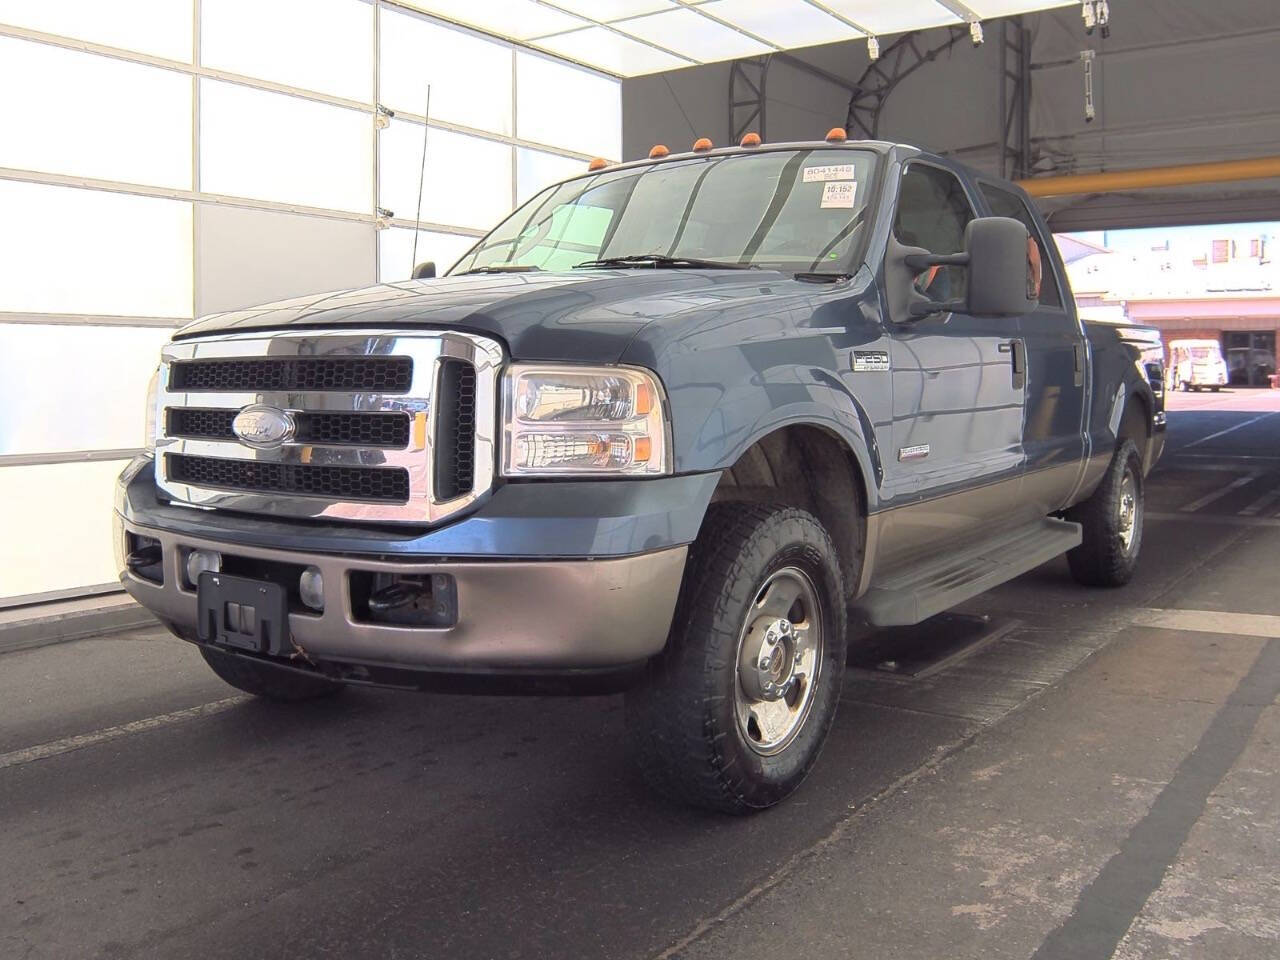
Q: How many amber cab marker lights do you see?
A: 5